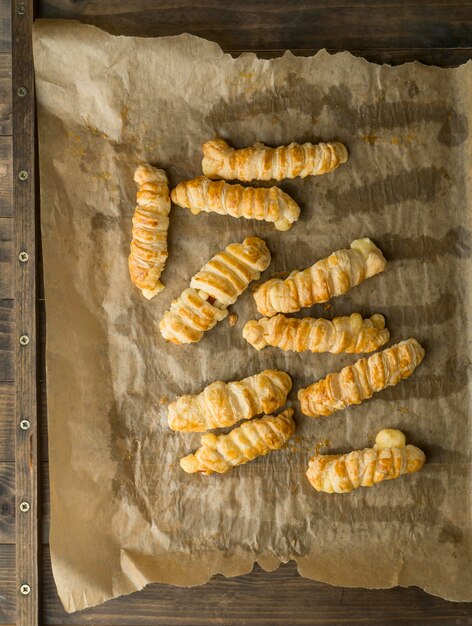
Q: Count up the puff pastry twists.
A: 10